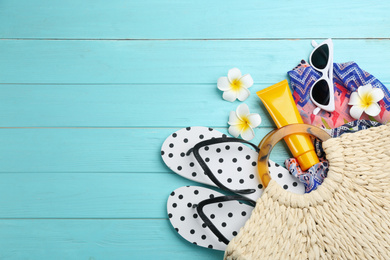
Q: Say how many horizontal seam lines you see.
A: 5